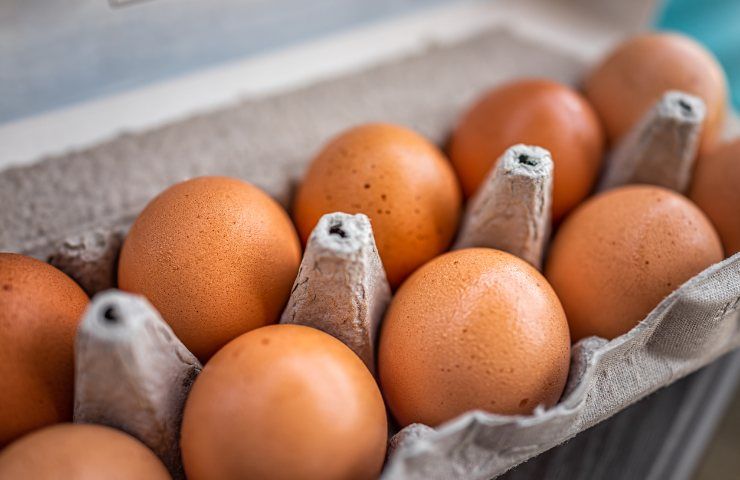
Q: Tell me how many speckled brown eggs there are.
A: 10